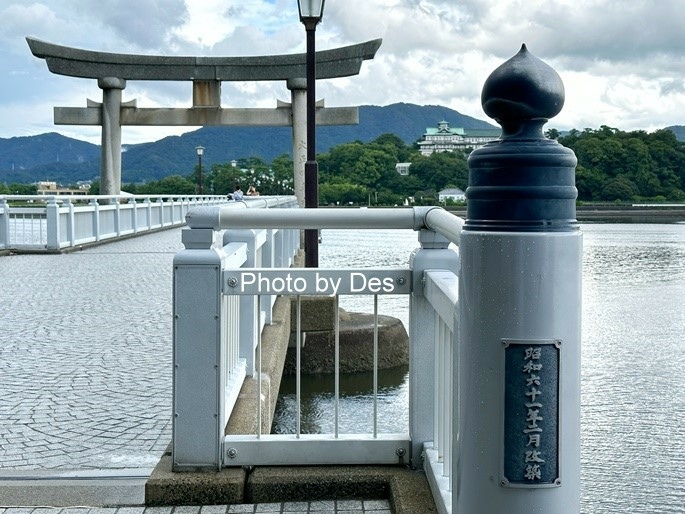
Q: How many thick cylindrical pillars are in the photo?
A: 3